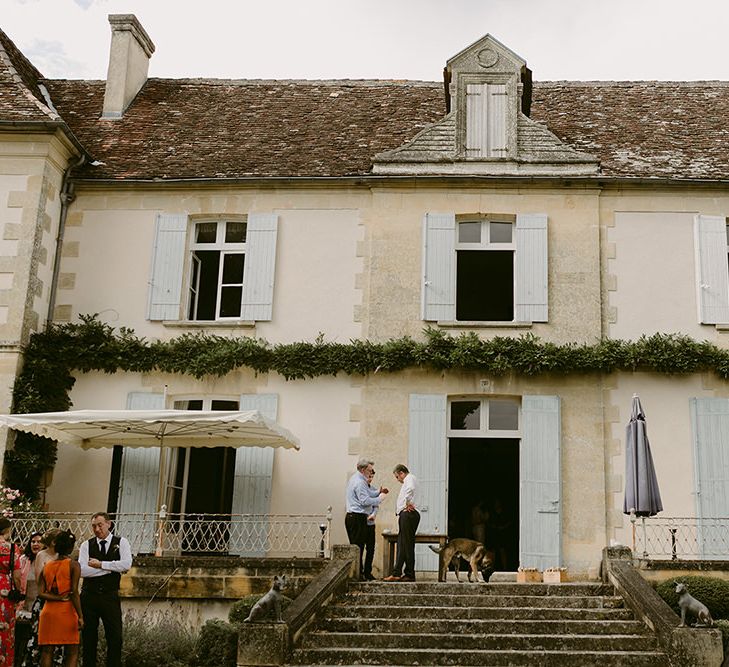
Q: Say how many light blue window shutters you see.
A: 10